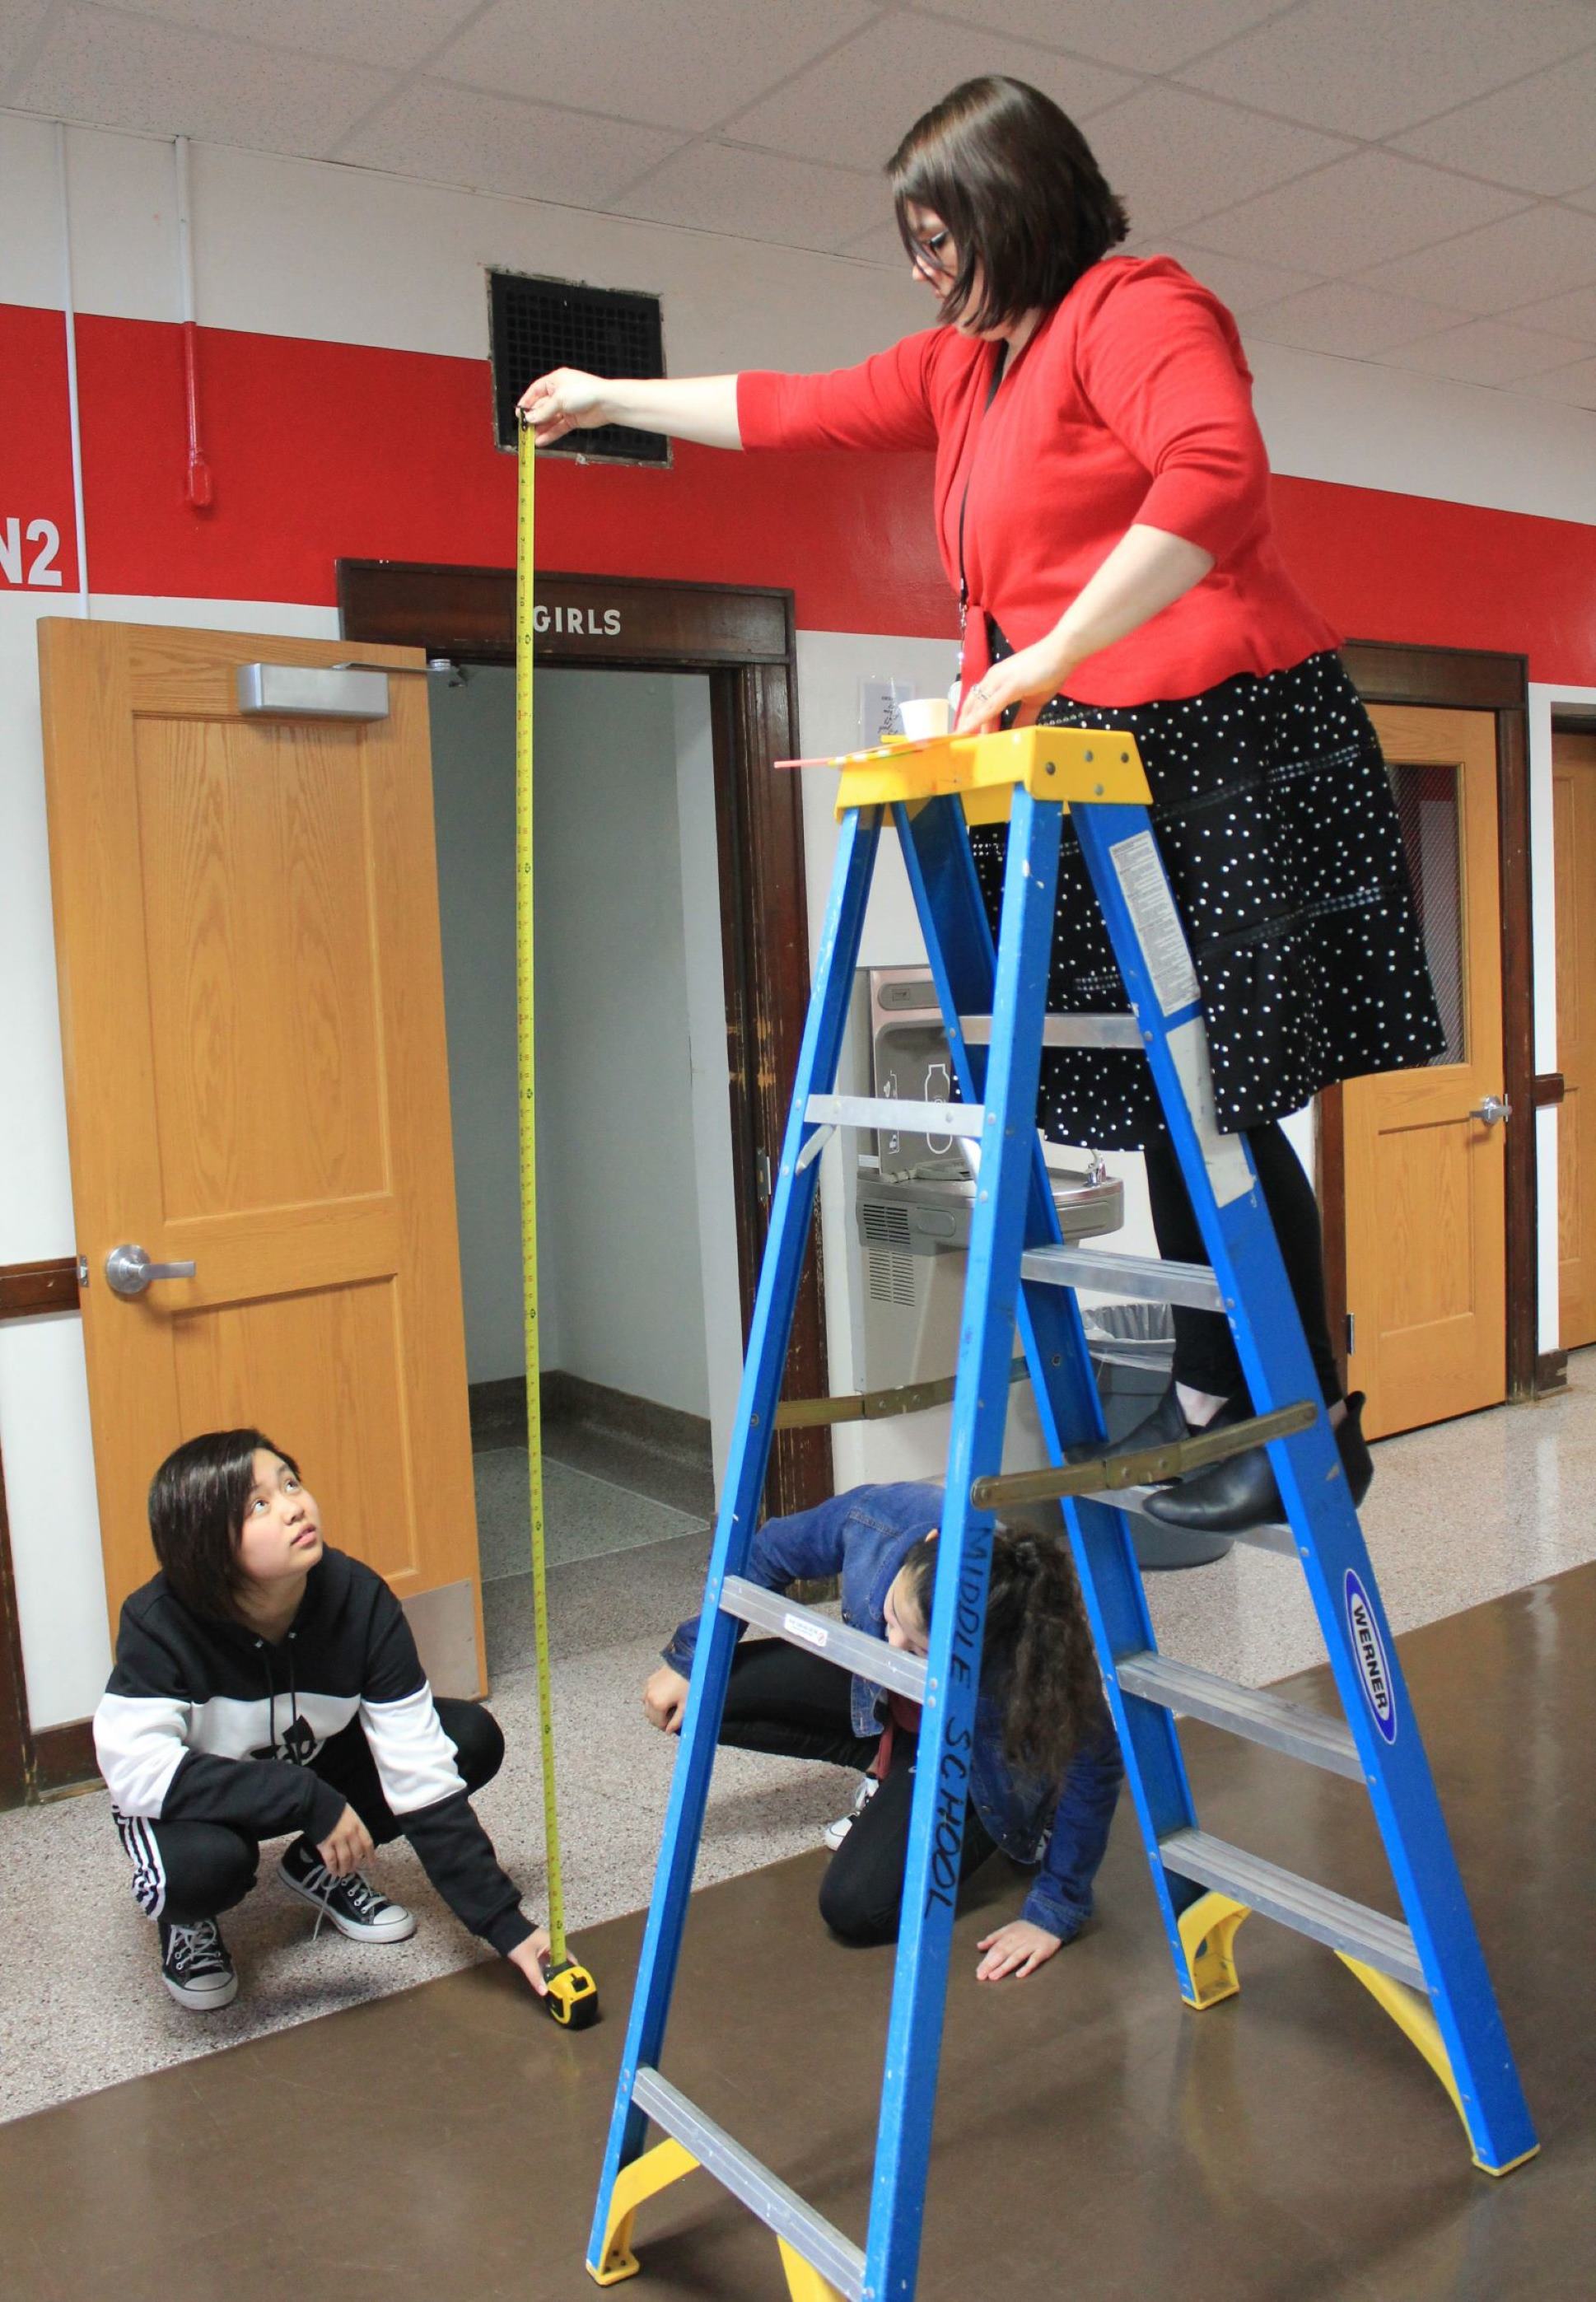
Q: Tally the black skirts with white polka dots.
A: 1